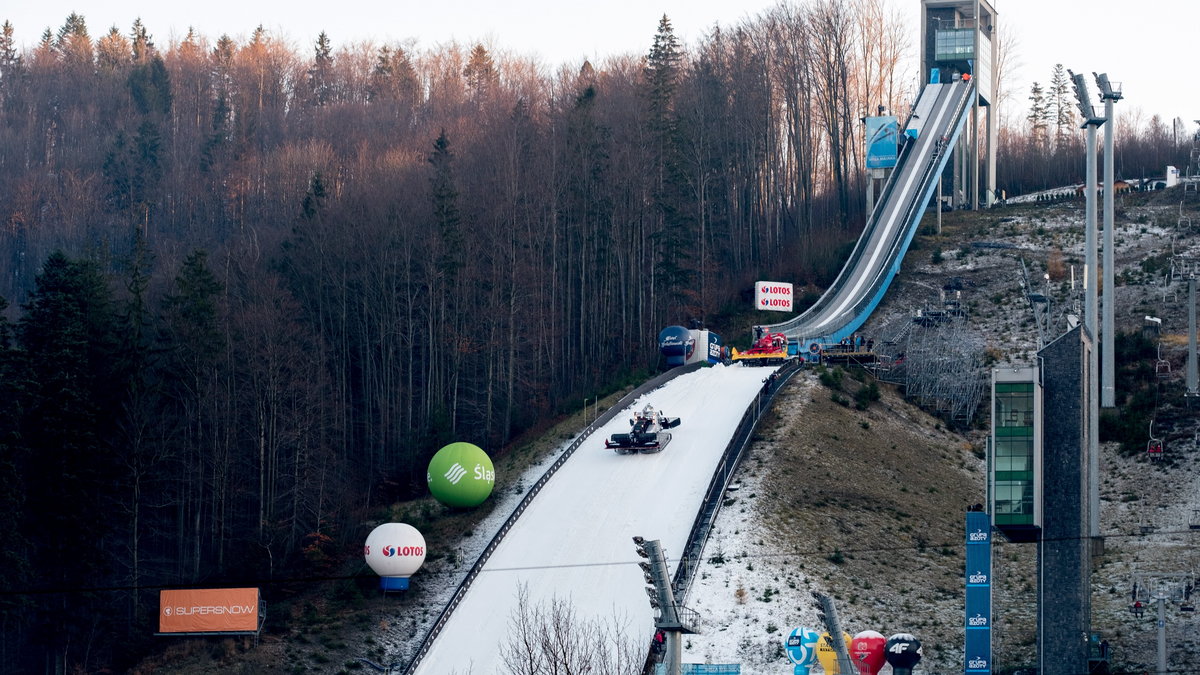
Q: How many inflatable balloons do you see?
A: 7